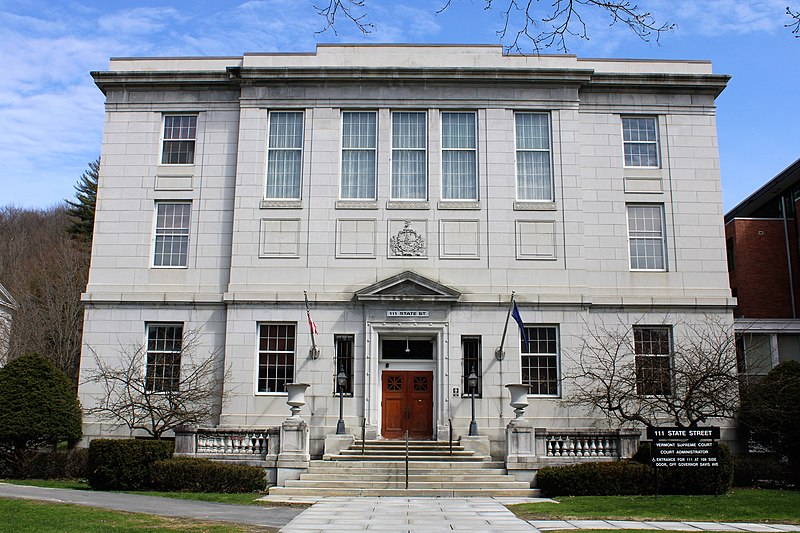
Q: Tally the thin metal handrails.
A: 3